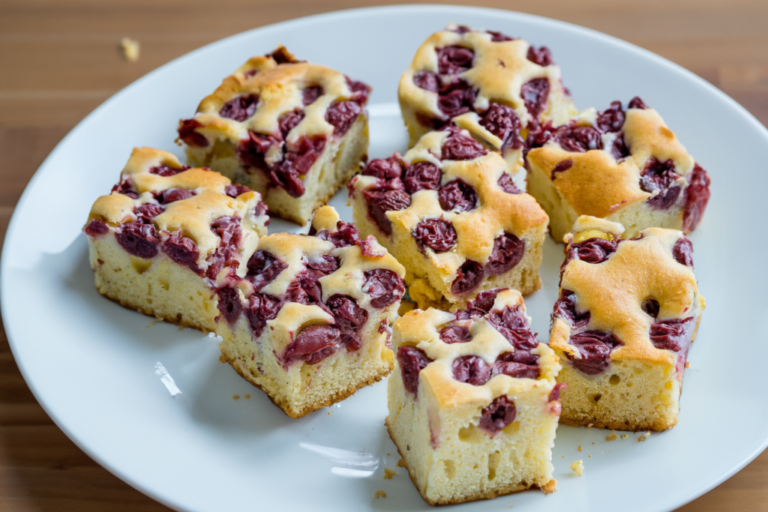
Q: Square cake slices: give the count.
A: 8